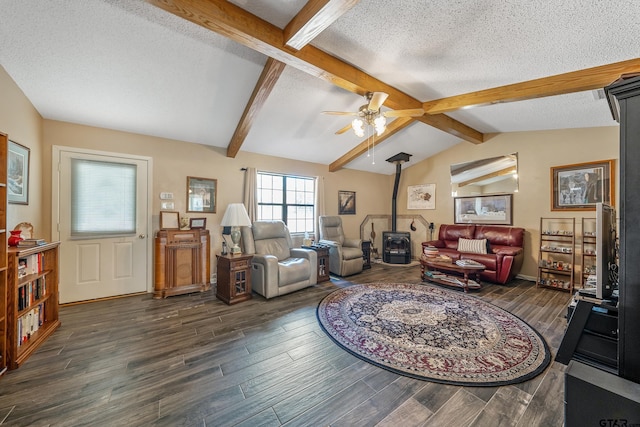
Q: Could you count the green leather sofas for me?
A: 0